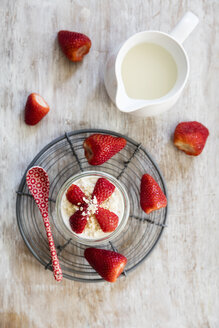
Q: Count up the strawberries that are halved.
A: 4